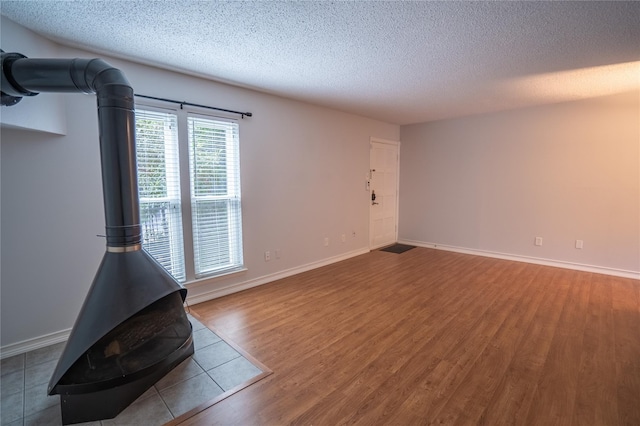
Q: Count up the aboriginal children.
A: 0